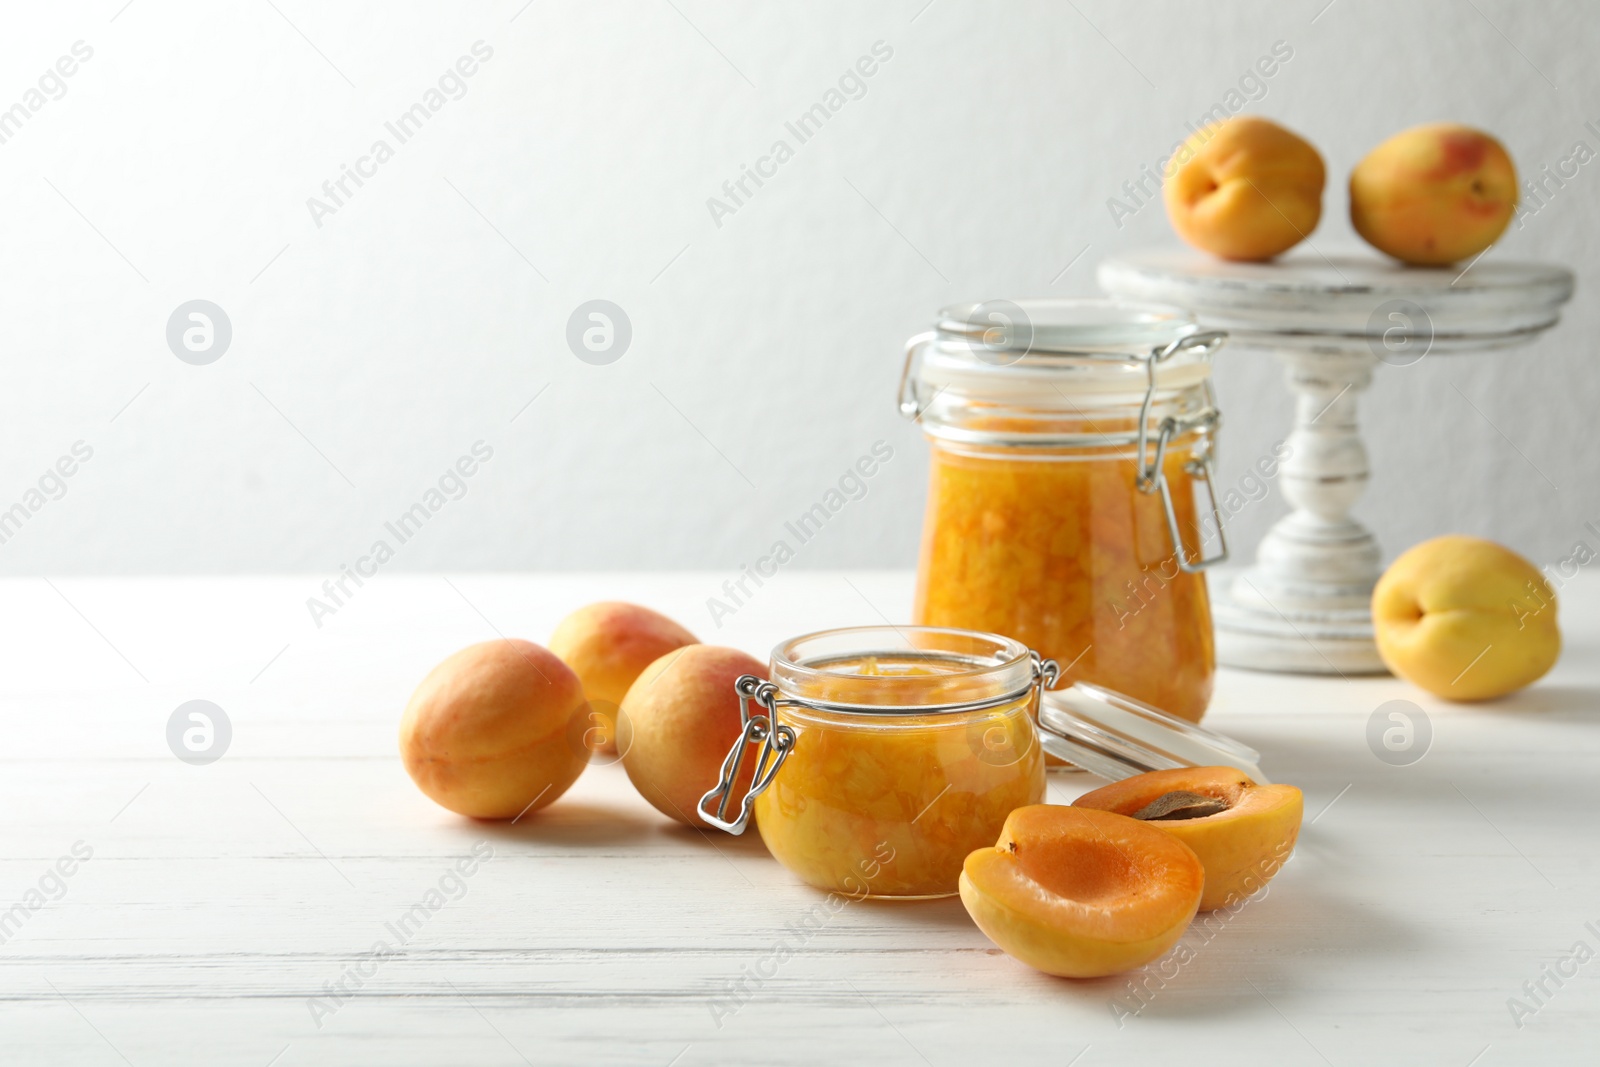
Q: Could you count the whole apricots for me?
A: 6